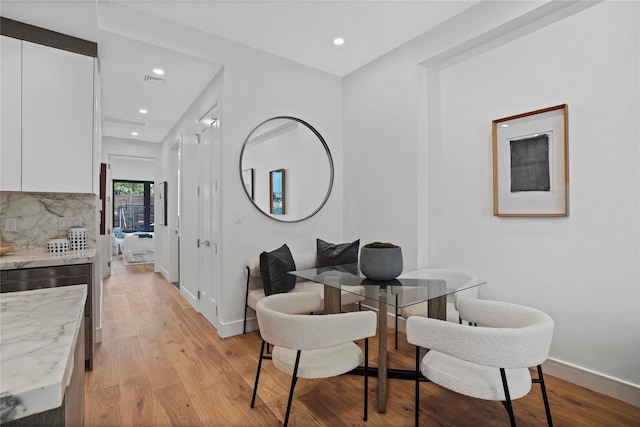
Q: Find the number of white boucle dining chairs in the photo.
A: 3